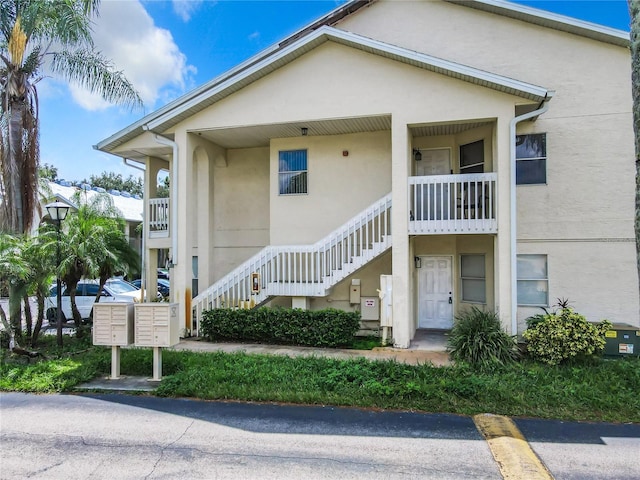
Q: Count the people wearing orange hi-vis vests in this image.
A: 0